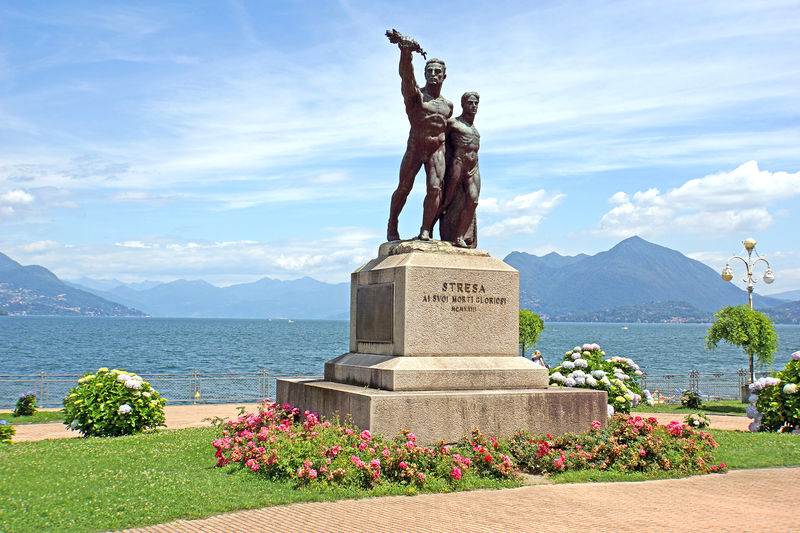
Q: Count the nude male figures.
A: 2